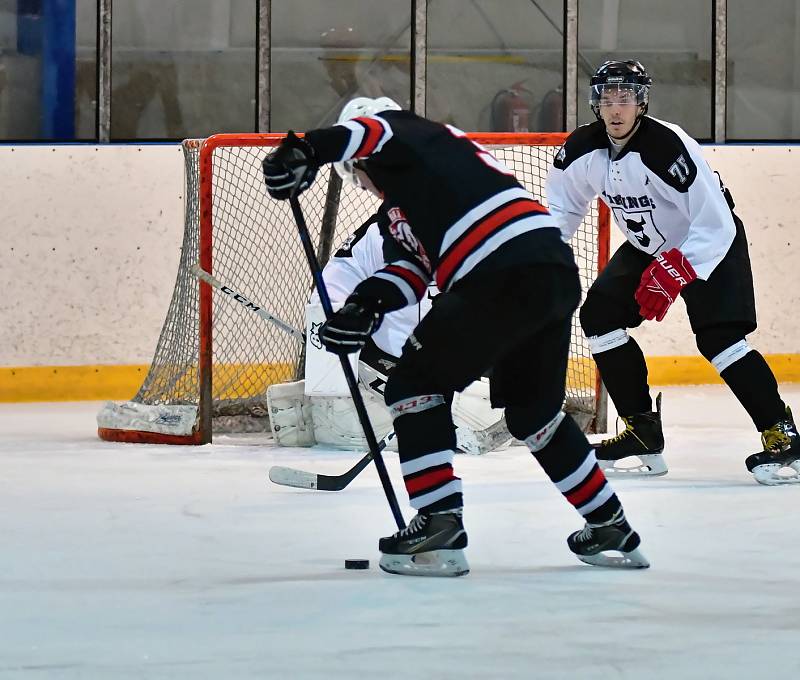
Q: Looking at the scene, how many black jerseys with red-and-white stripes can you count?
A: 1